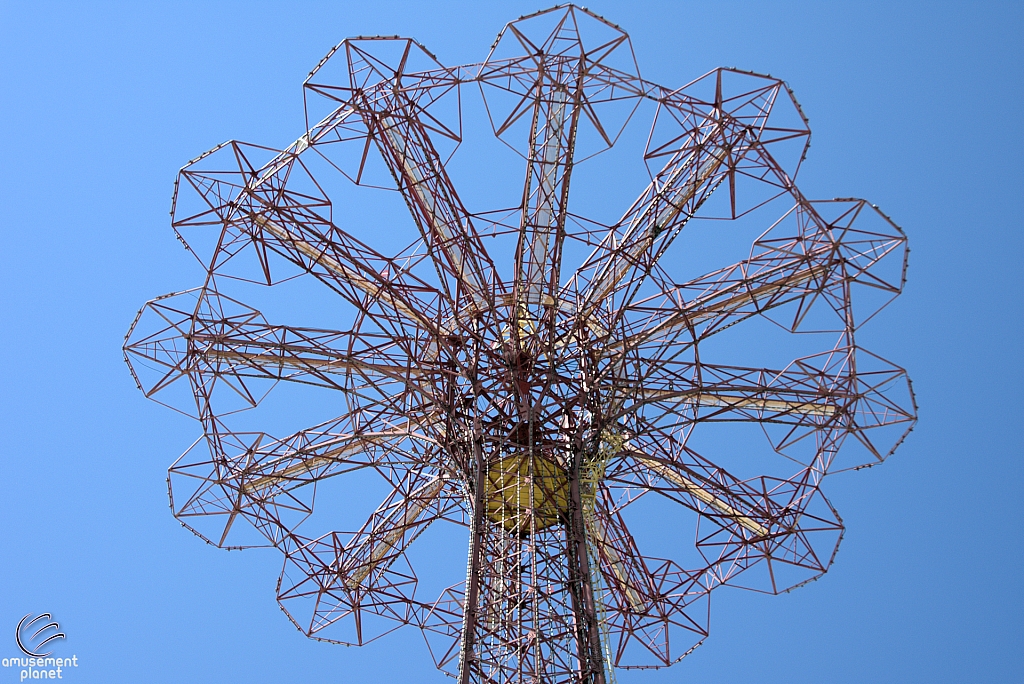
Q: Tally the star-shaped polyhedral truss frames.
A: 12